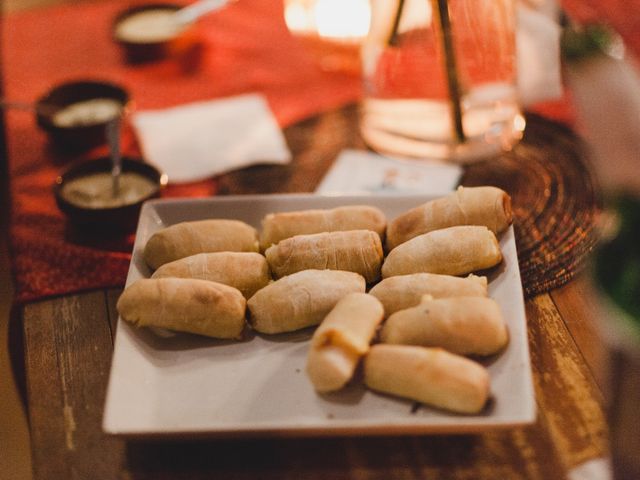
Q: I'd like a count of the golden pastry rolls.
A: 12